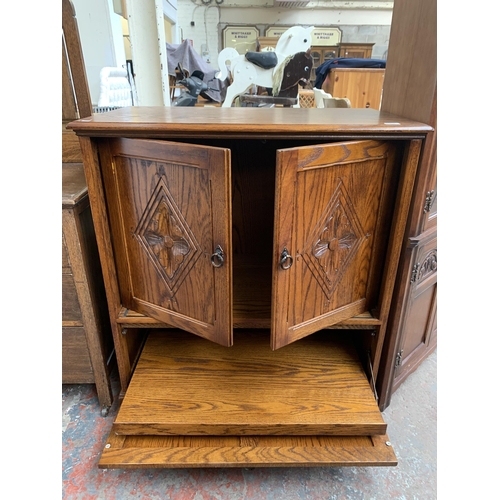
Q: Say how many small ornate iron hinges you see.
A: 3